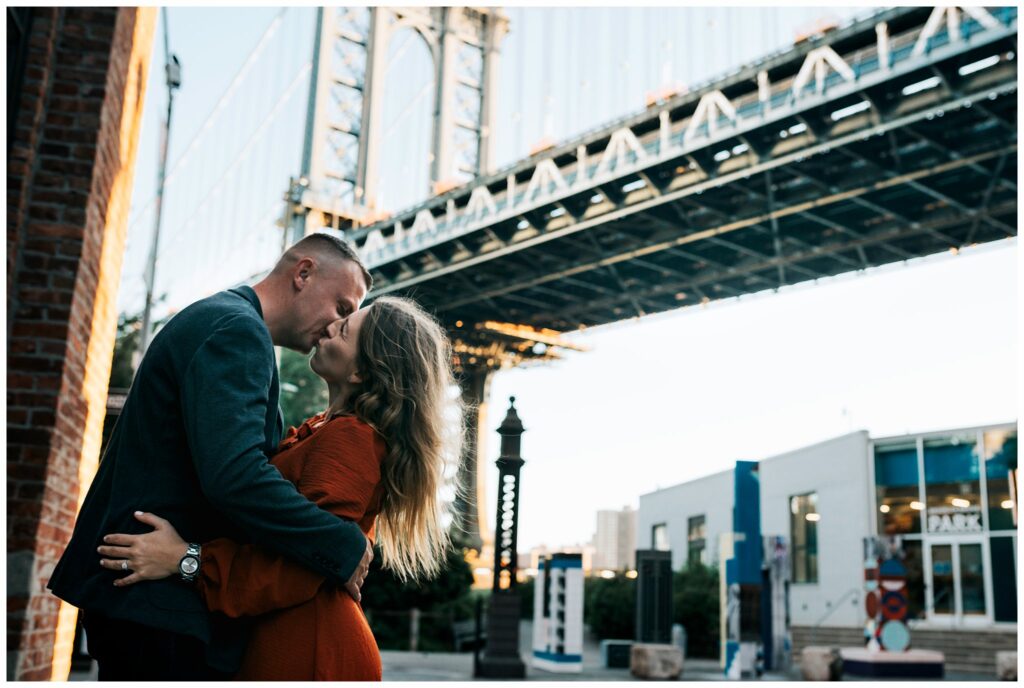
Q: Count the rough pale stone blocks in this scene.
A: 3